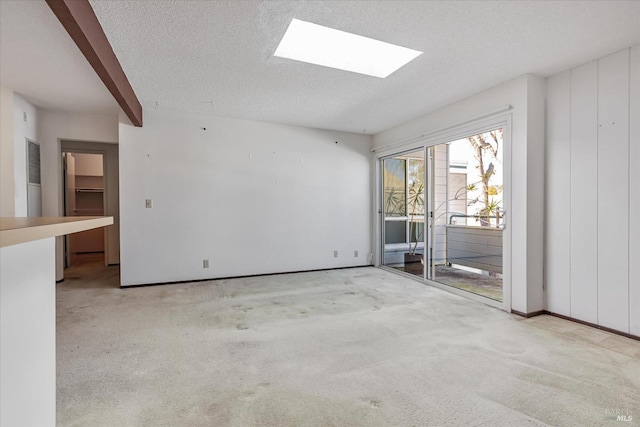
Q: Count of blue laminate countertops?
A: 0